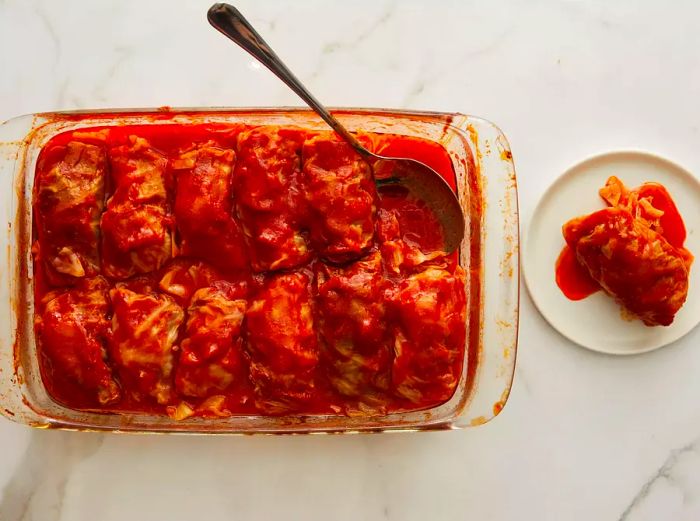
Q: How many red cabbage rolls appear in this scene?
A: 12